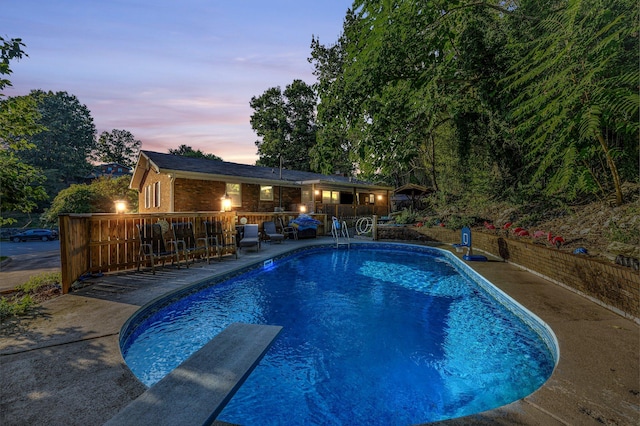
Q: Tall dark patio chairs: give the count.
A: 3